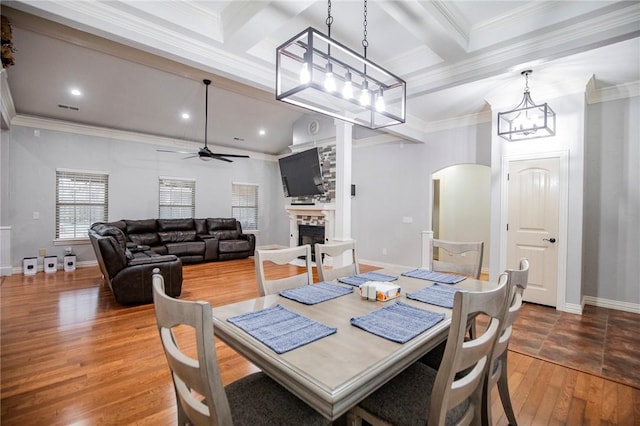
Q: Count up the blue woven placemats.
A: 6